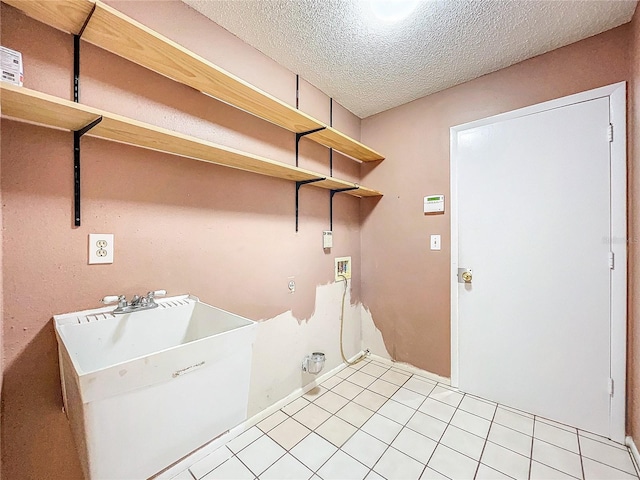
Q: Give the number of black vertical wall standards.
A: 3